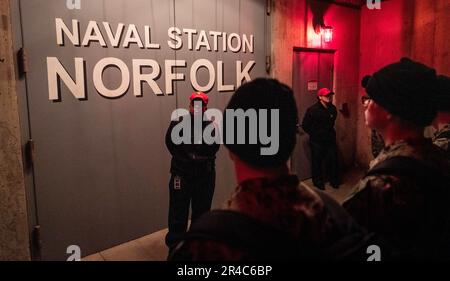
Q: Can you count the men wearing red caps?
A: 2